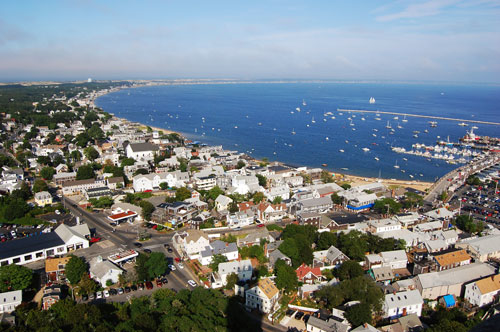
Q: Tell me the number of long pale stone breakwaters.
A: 1